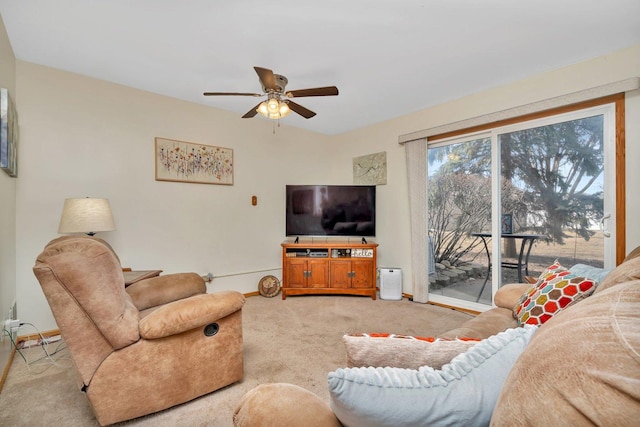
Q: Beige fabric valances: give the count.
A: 1